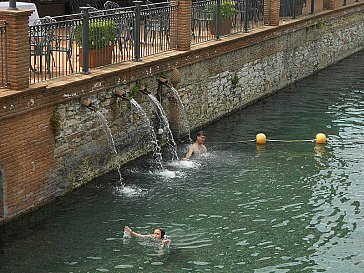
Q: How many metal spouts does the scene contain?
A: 4